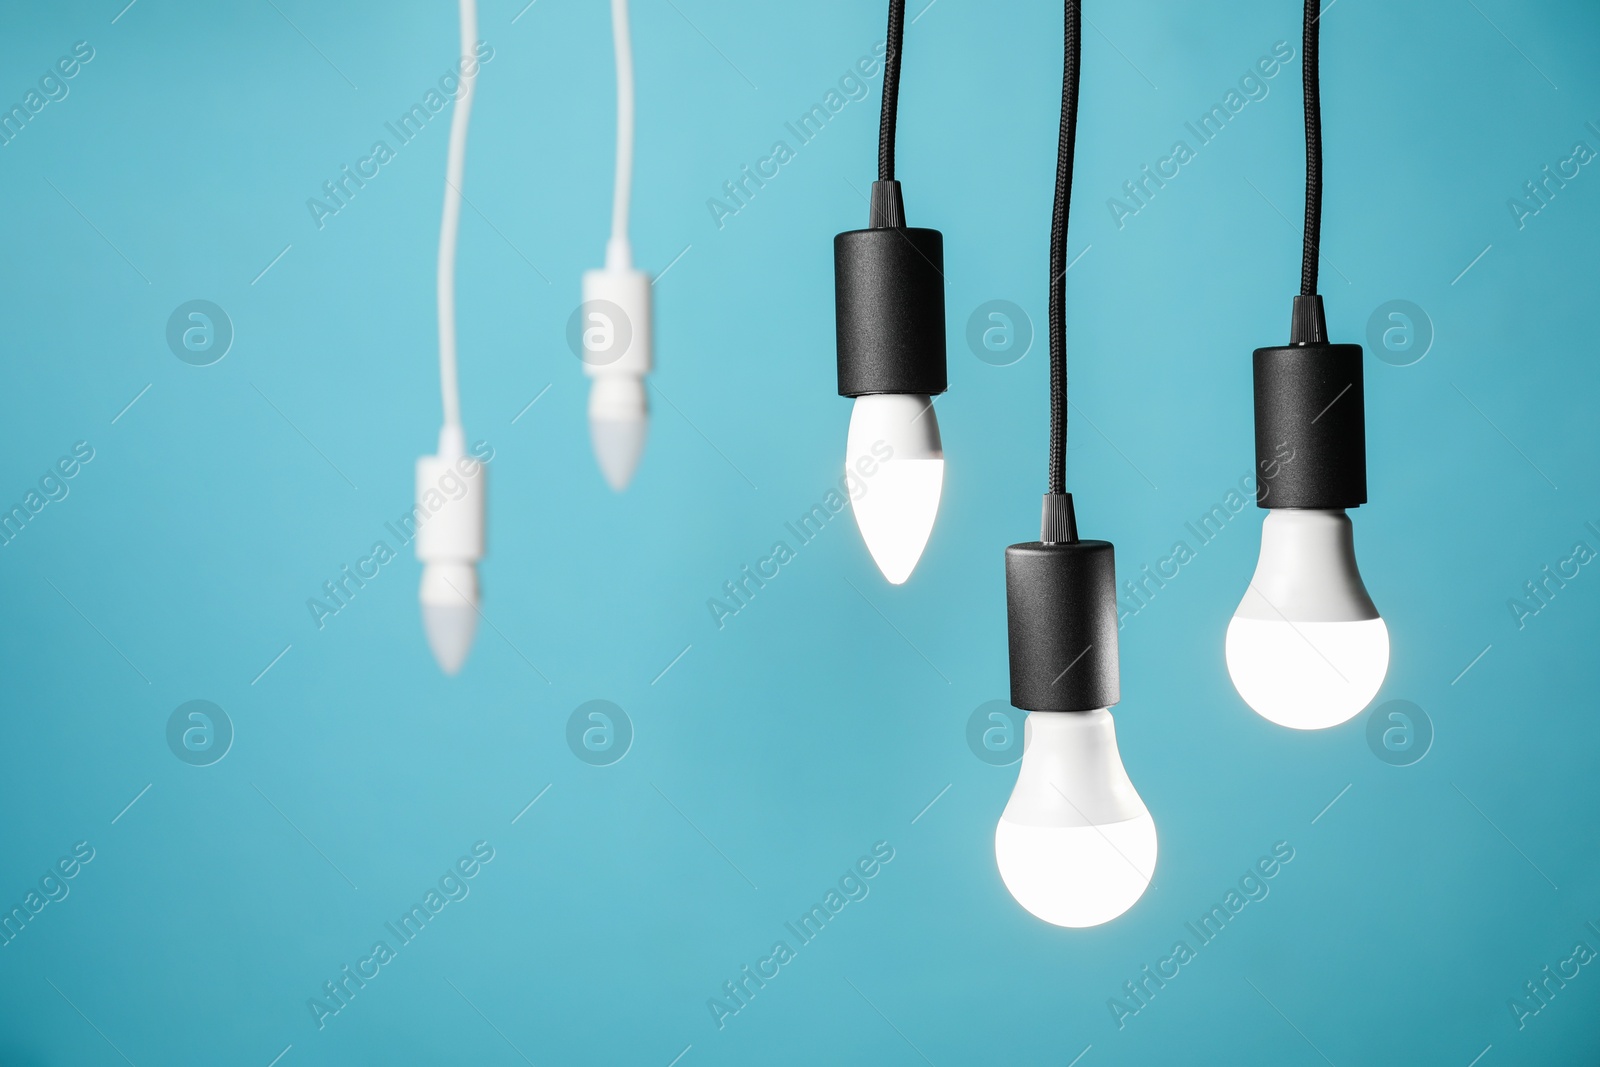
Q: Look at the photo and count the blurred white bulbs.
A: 2